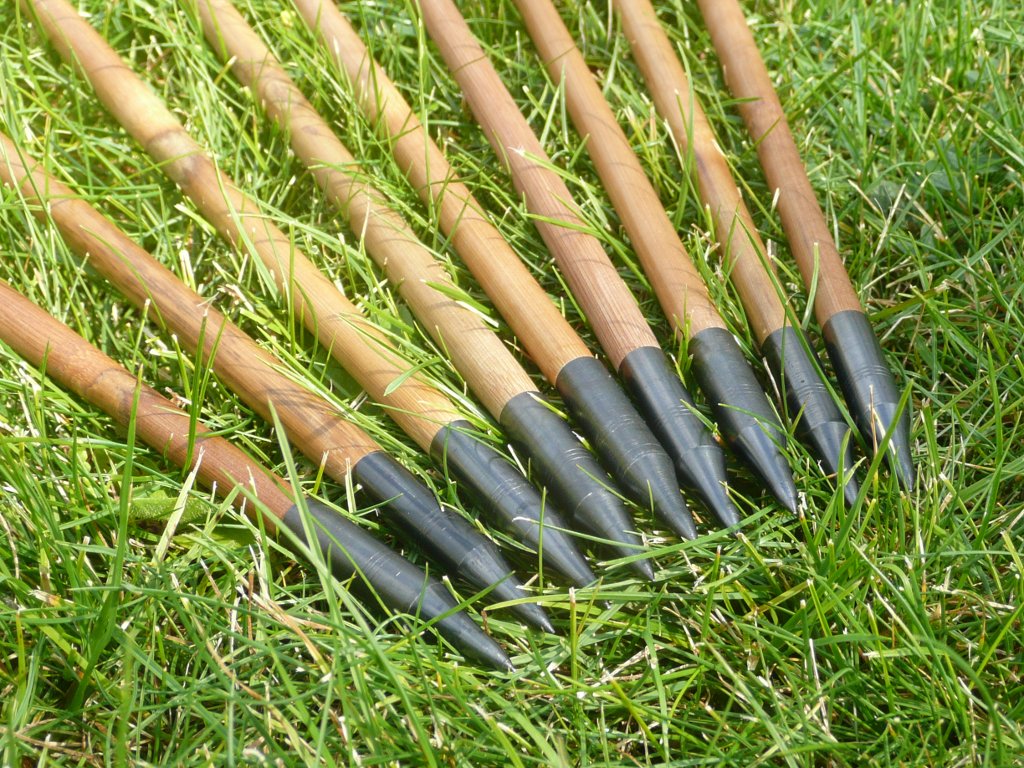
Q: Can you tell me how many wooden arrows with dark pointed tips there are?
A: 9